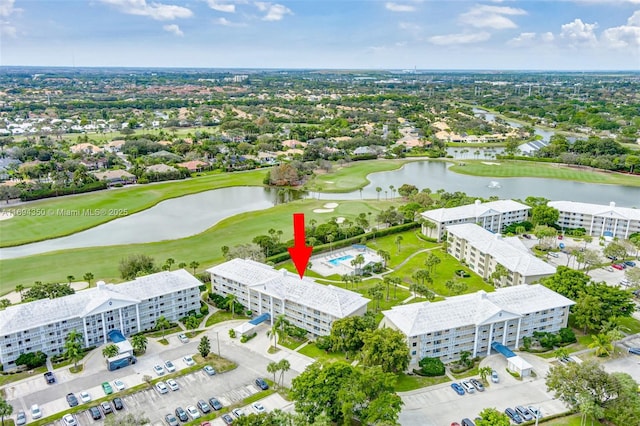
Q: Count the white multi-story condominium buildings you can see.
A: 6